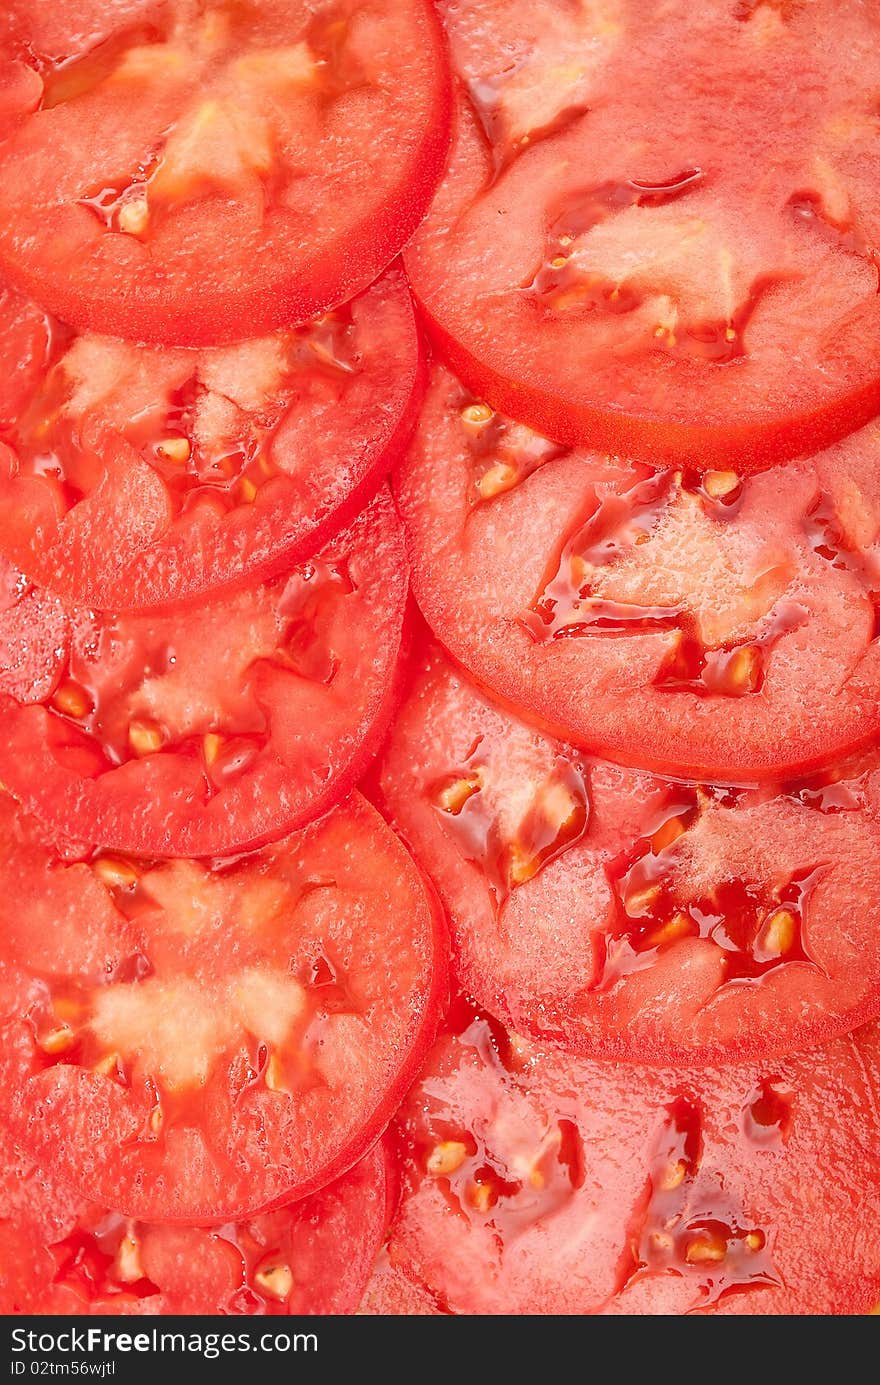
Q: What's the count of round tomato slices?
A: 9